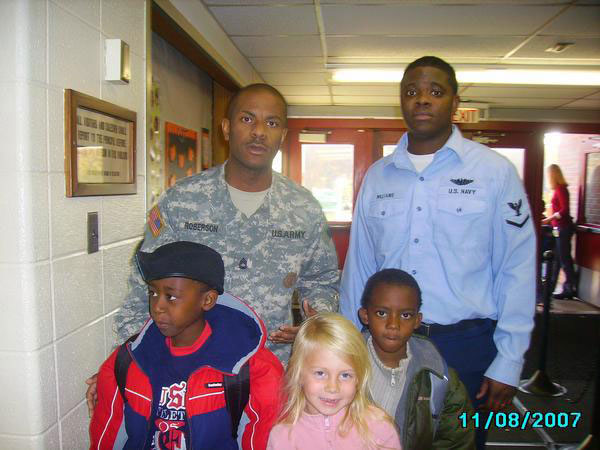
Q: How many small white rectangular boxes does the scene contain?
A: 1